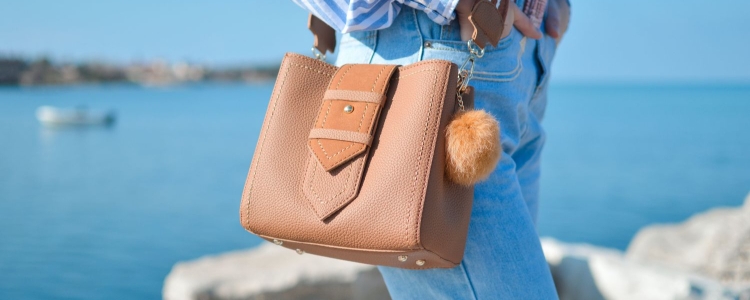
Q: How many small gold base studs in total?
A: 4